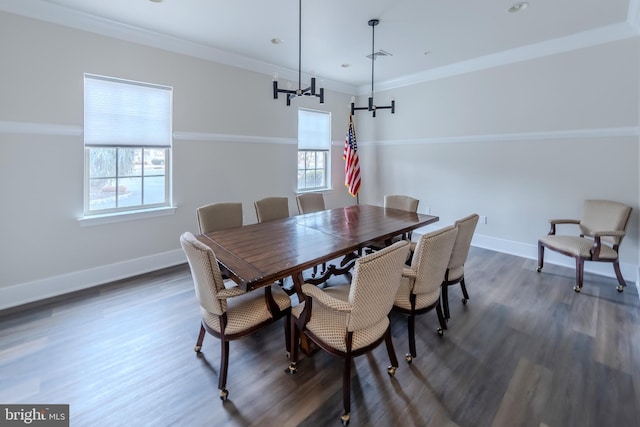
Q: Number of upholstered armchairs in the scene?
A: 9